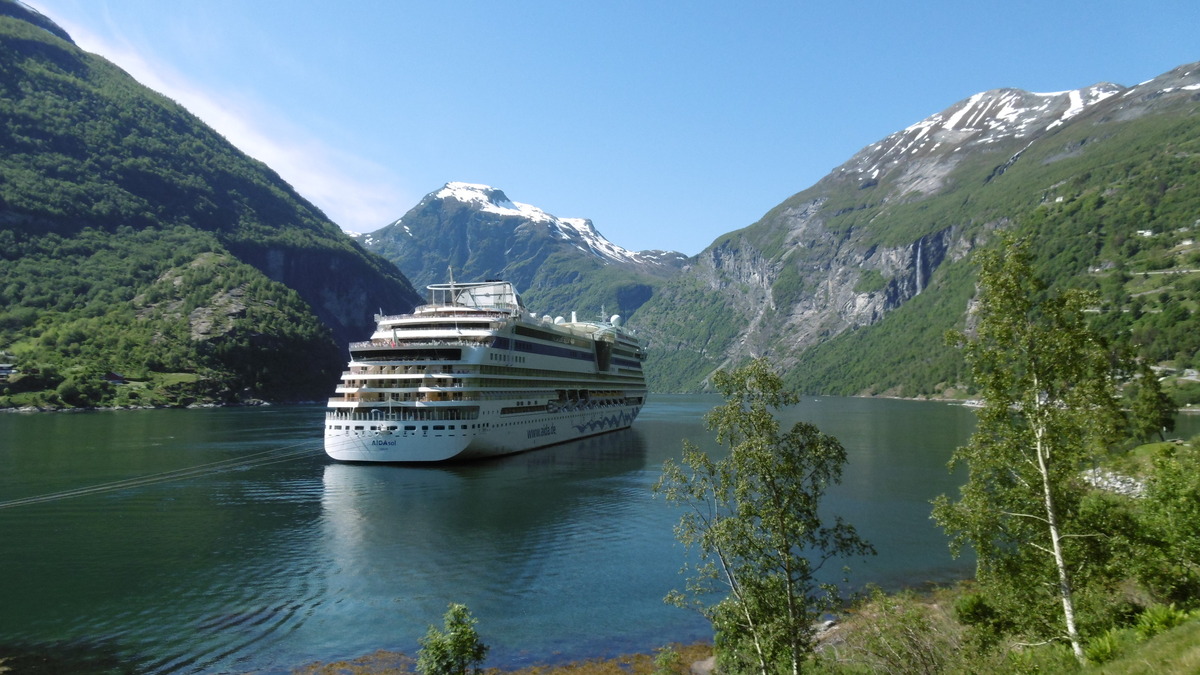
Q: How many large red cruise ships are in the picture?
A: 0